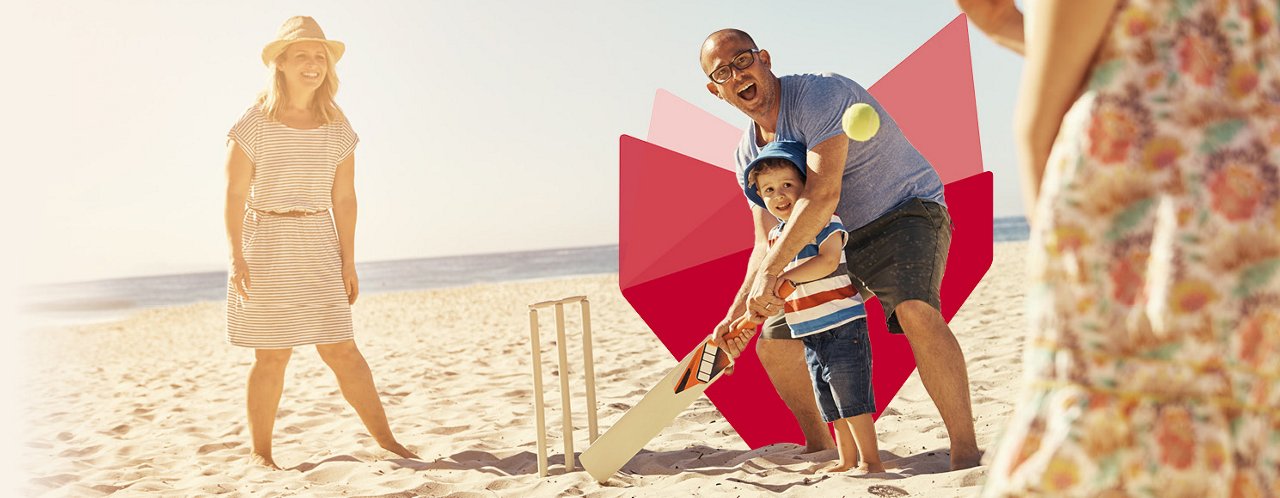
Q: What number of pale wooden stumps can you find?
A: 3